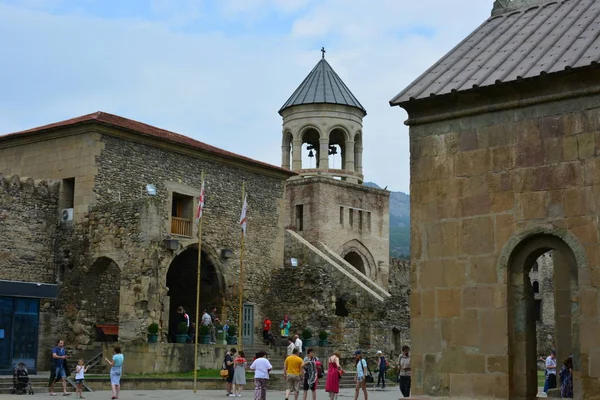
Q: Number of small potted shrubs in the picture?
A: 6